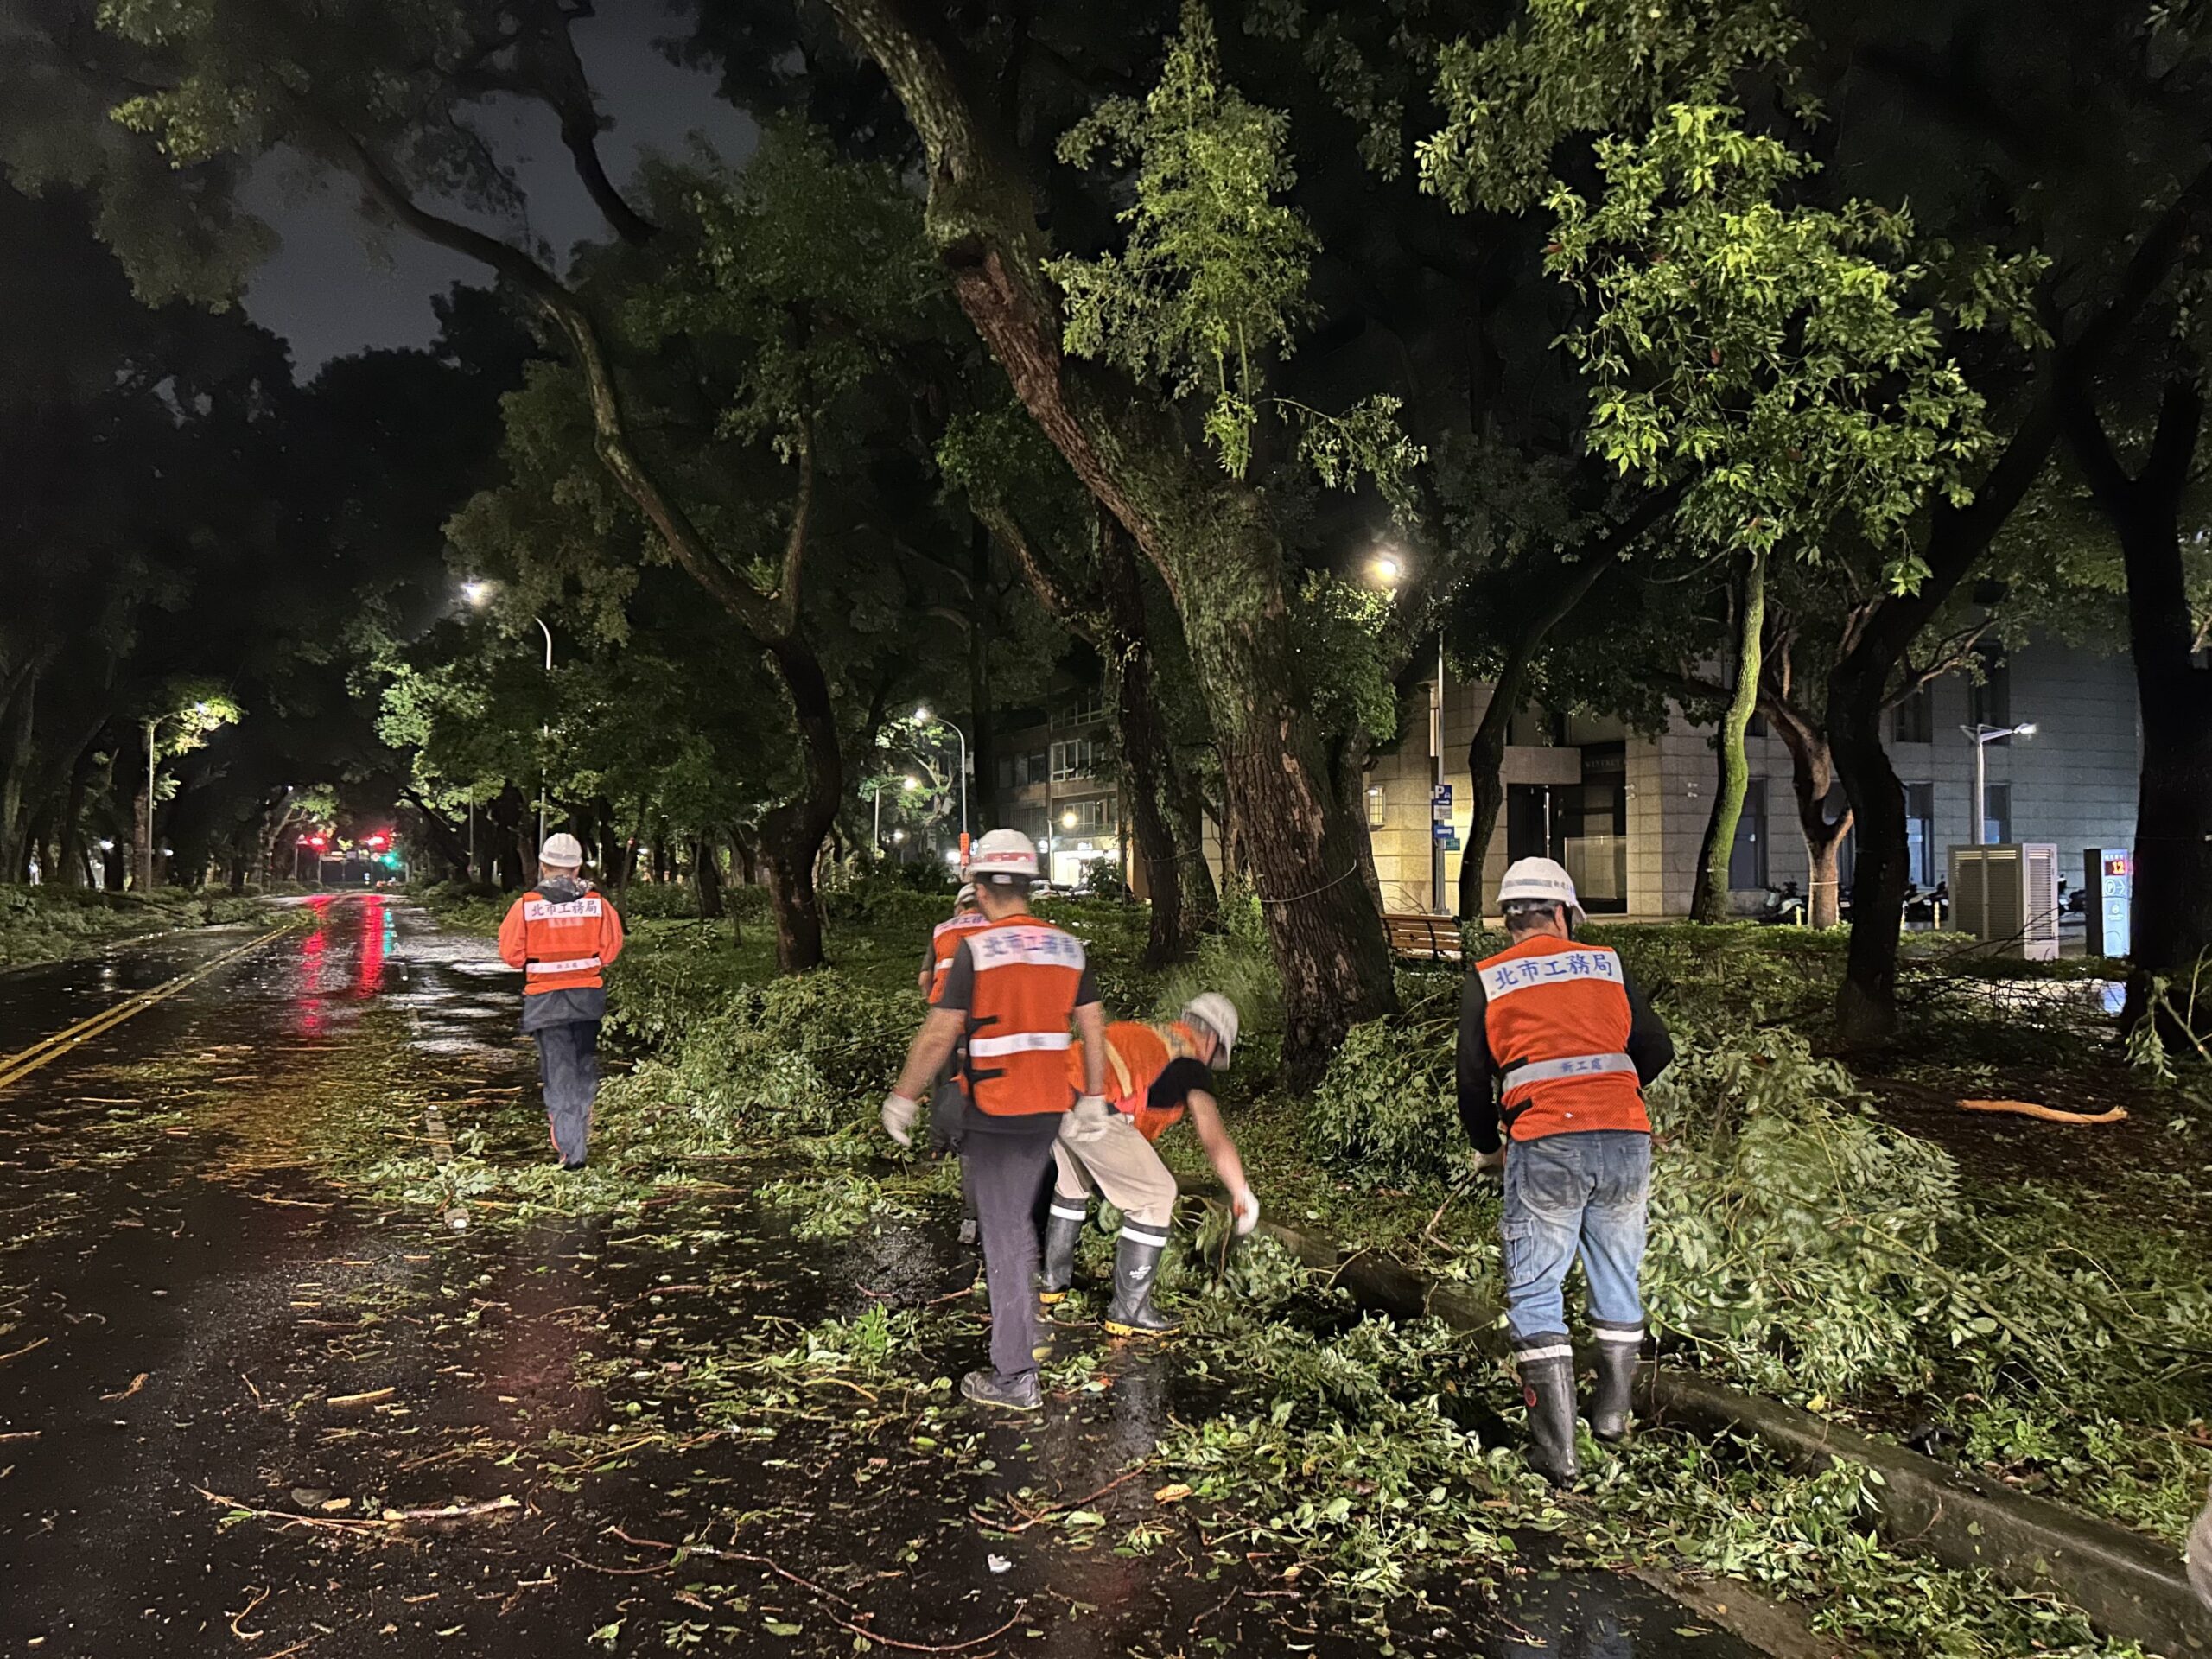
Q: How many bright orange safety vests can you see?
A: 5